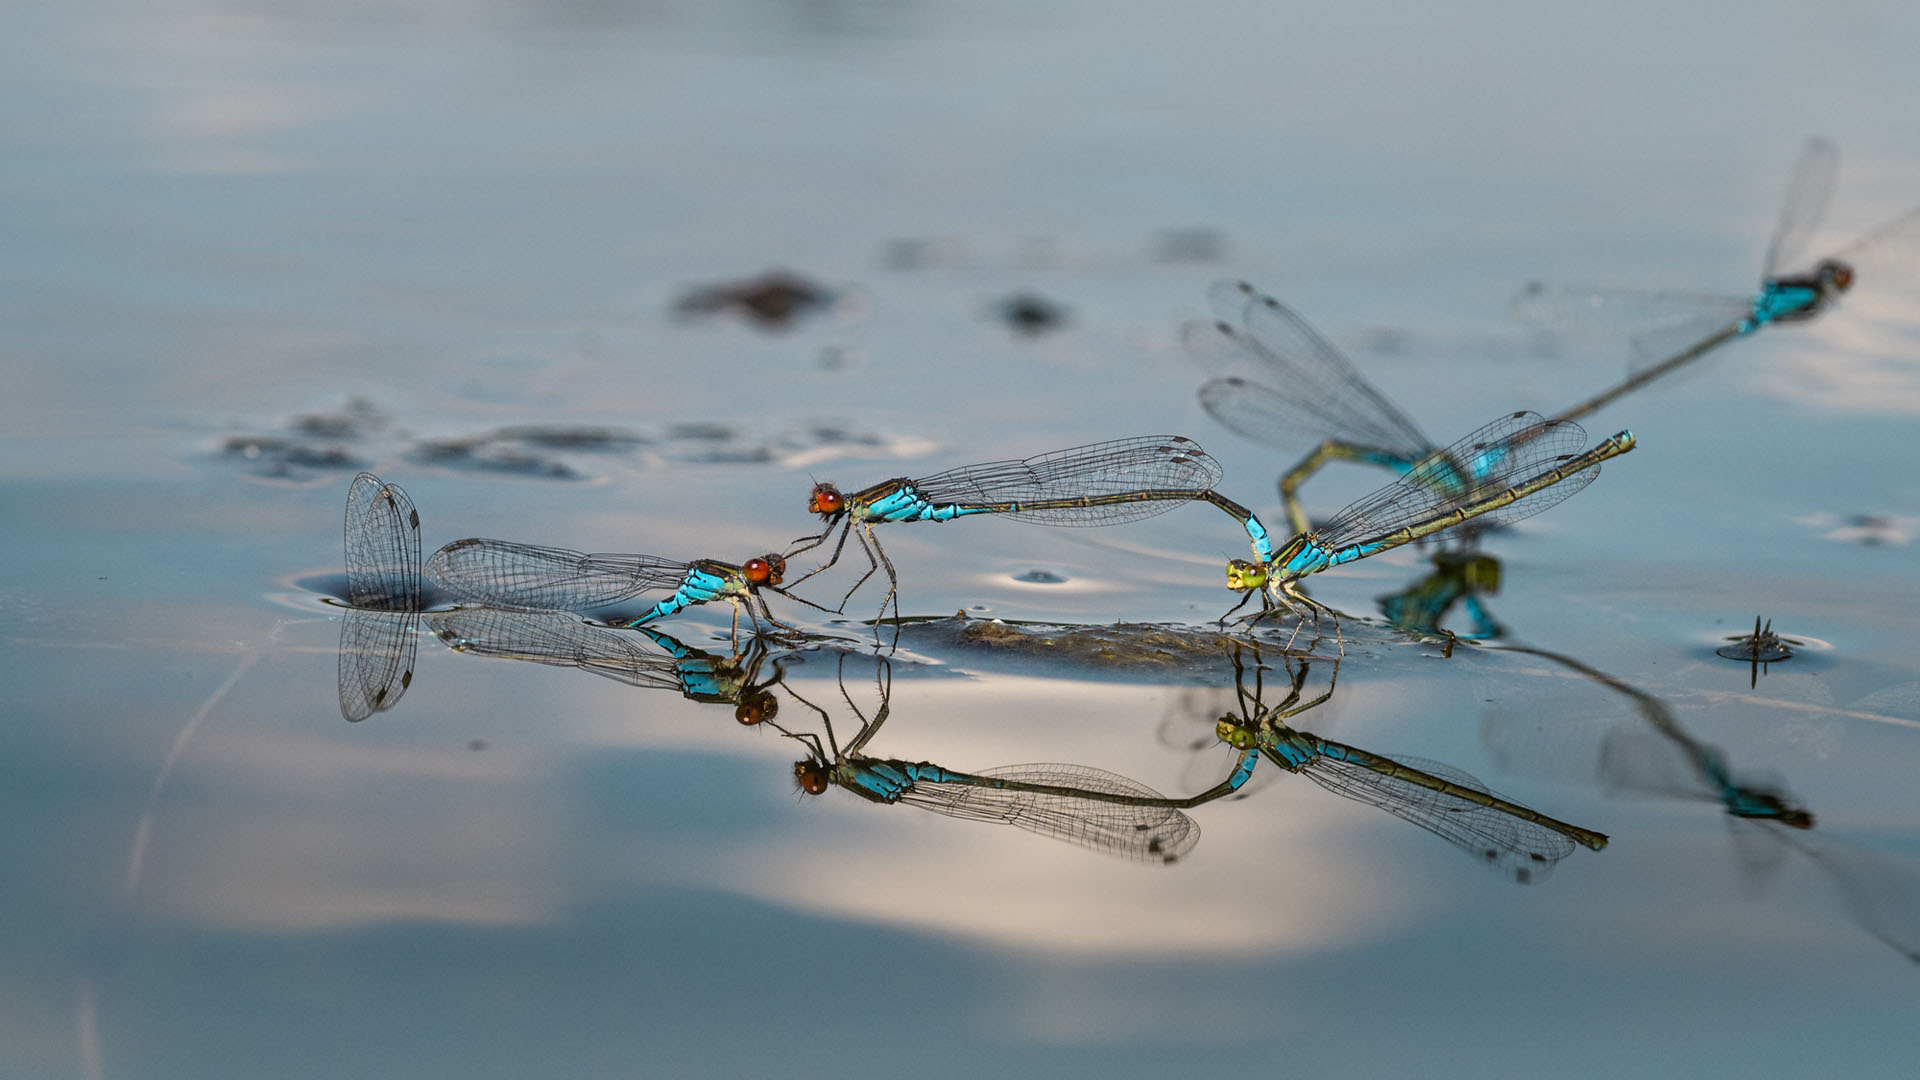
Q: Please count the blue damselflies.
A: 5